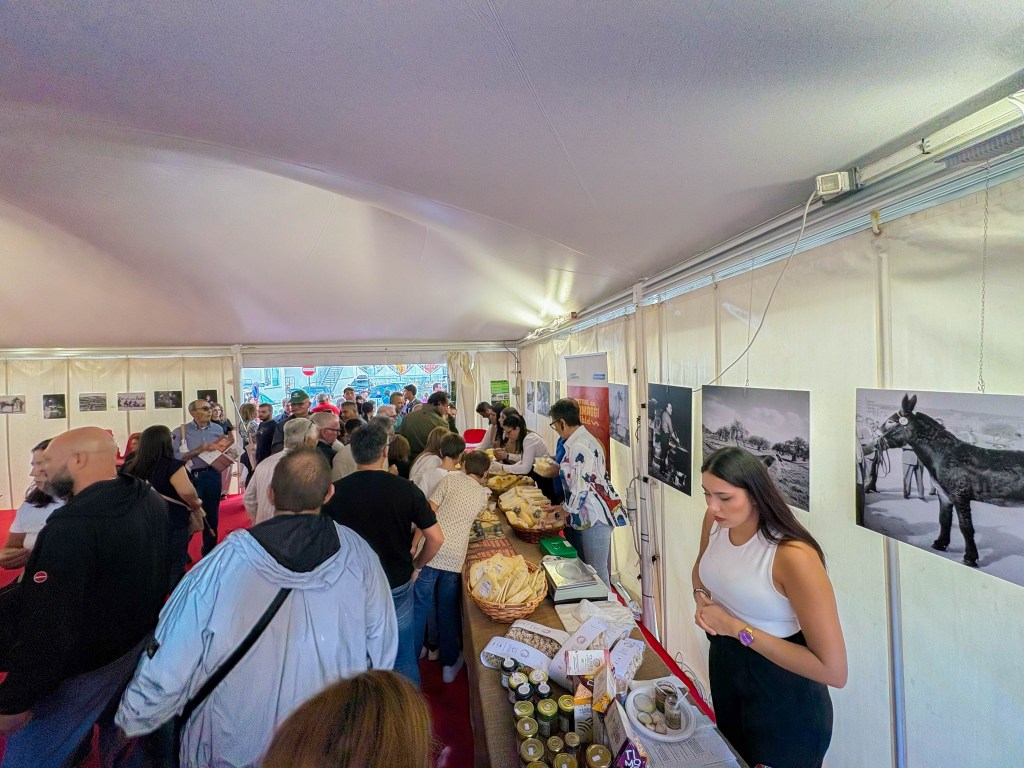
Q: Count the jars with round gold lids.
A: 12